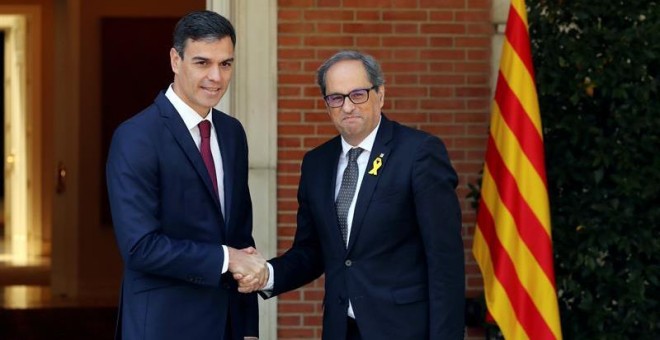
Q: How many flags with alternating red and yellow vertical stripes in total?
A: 1